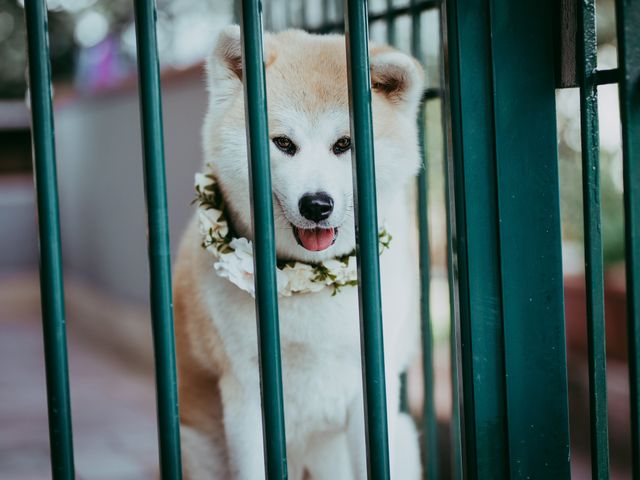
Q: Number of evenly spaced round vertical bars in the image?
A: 4